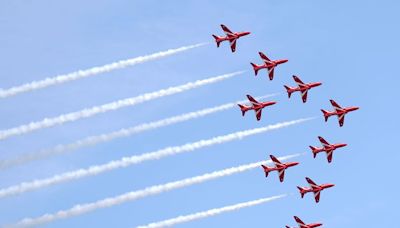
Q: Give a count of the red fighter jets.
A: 9